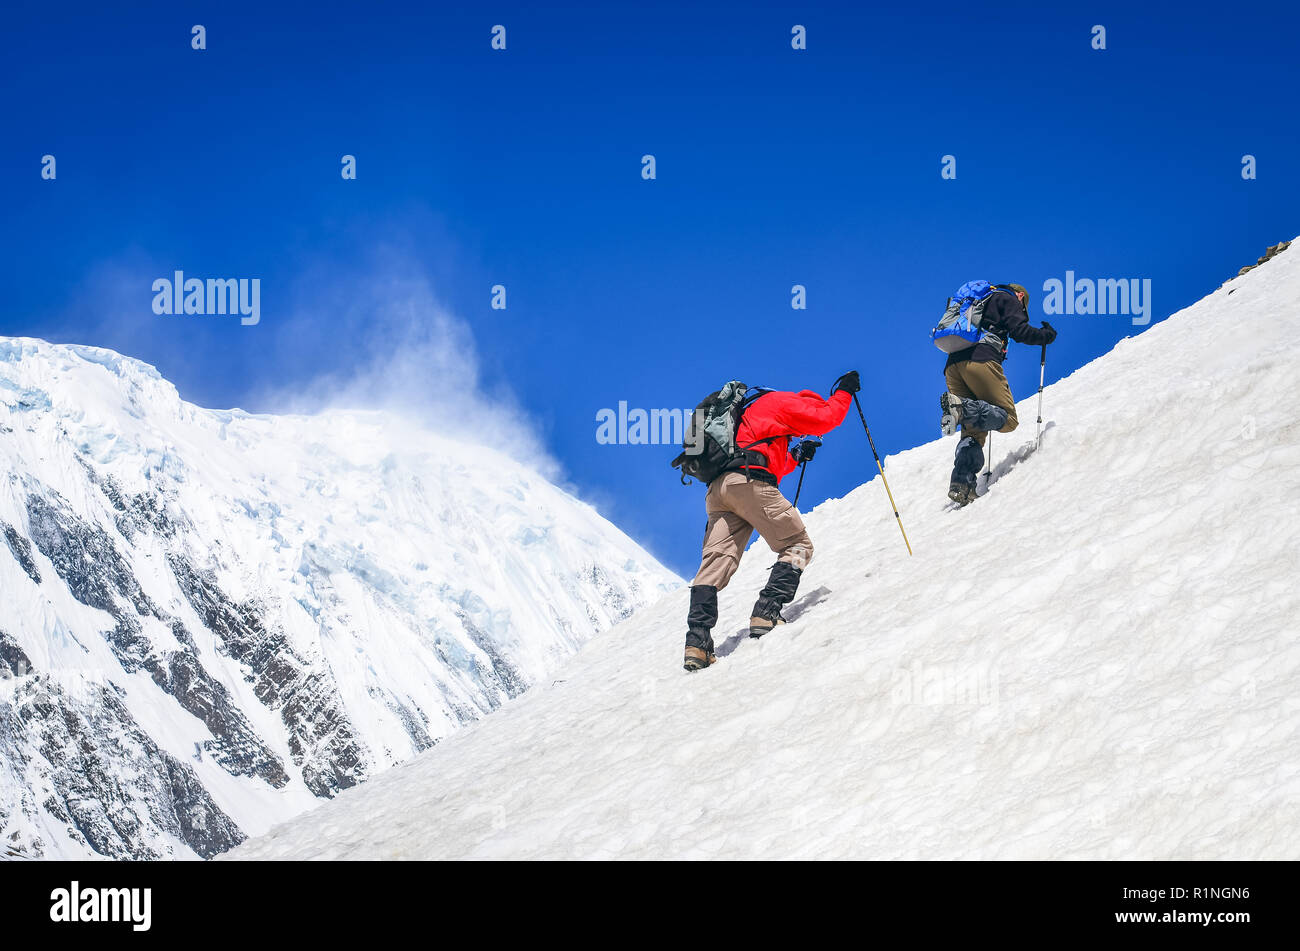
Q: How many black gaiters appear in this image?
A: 4